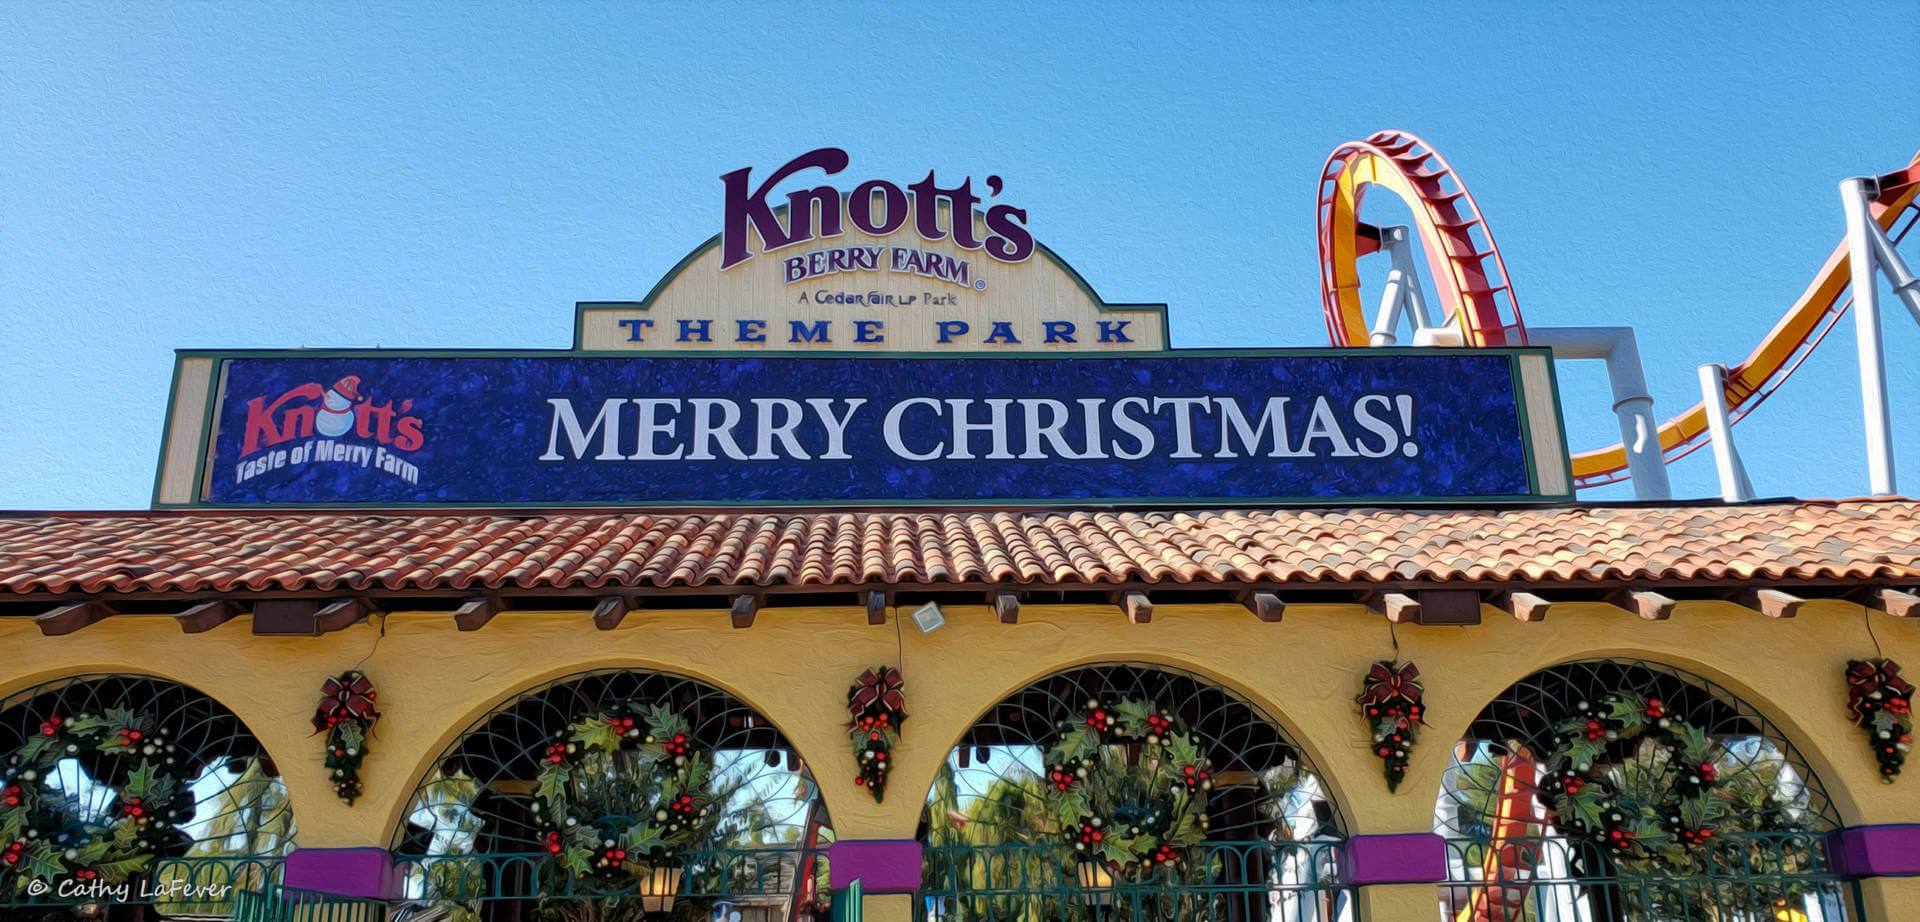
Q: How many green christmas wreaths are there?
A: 4